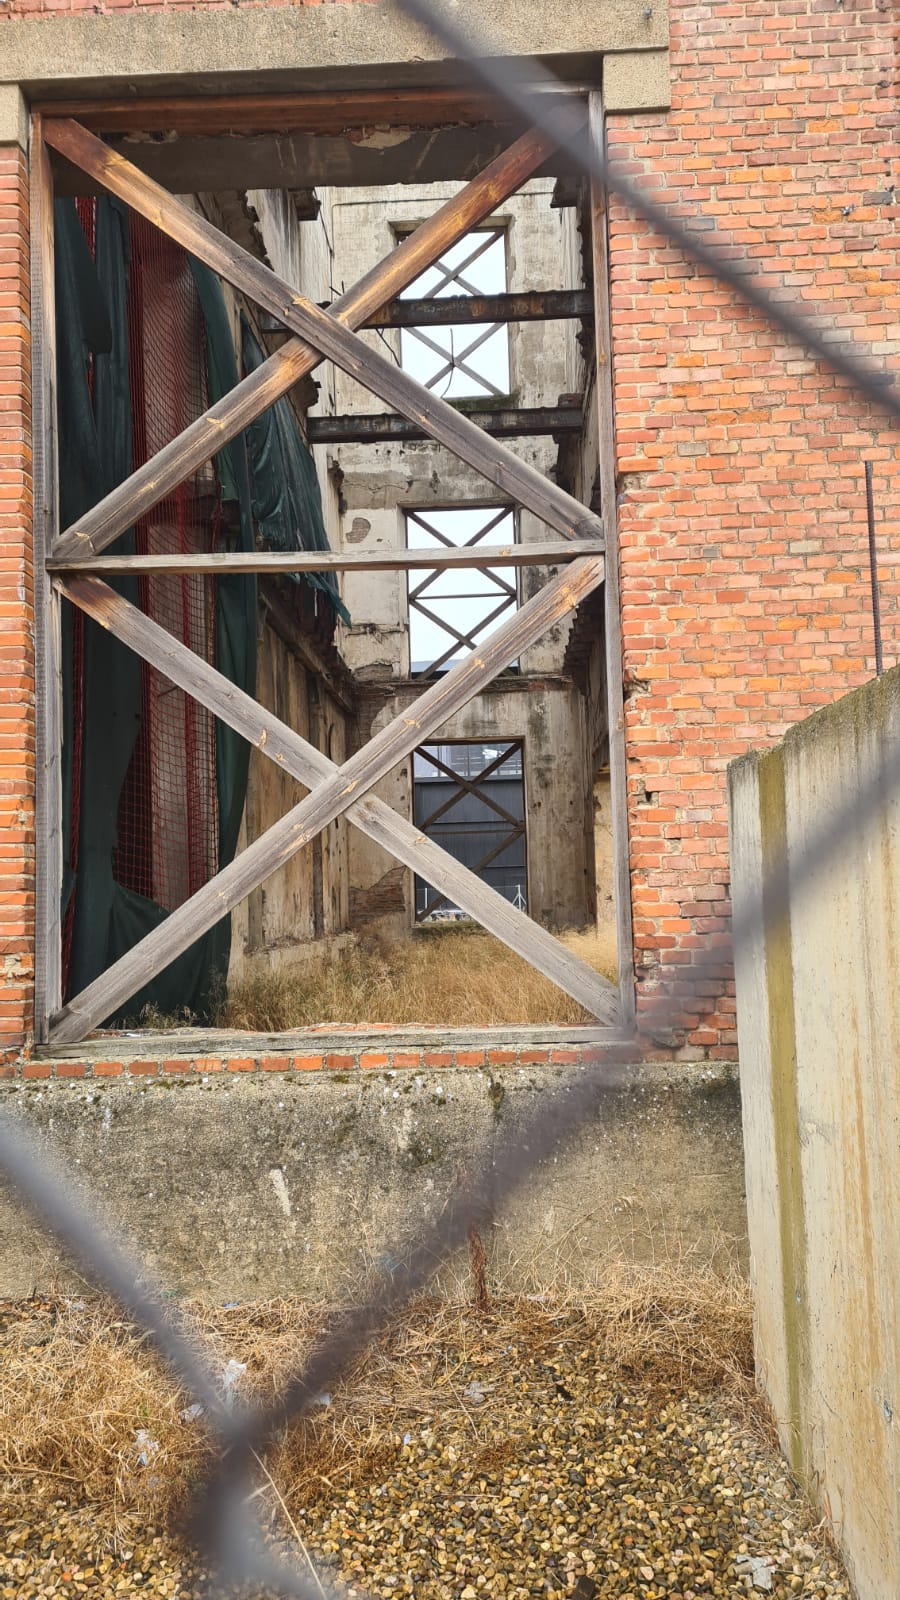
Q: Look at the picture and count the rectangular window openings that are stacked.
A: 3